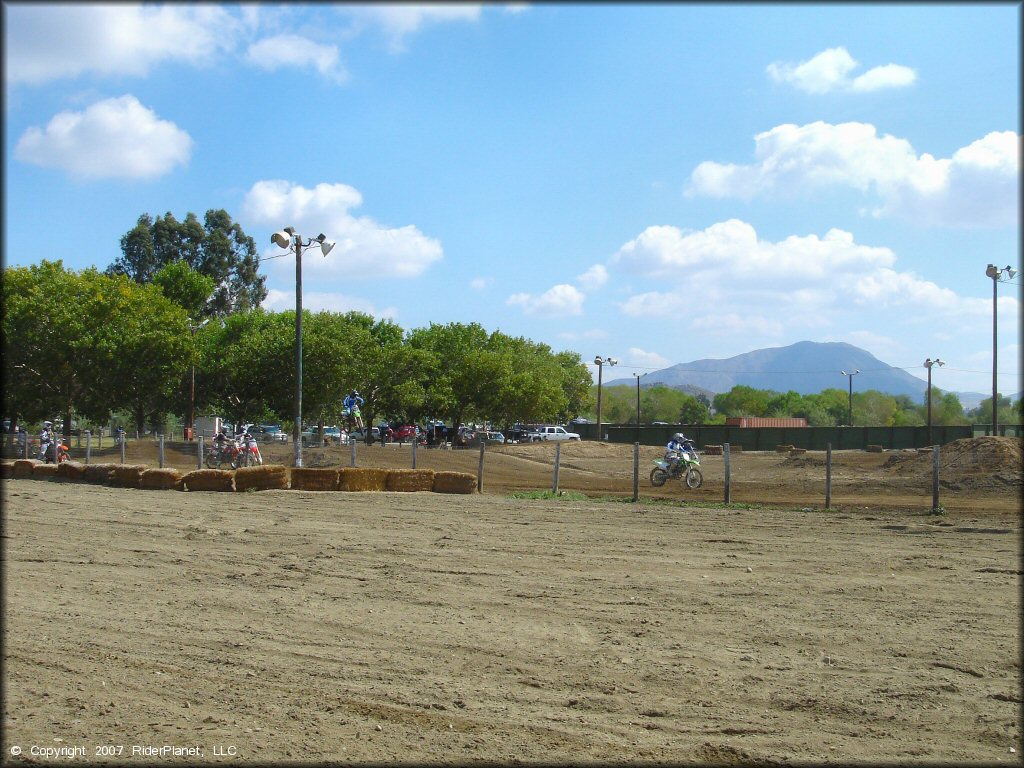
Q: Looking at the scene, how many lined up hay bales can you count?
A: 13